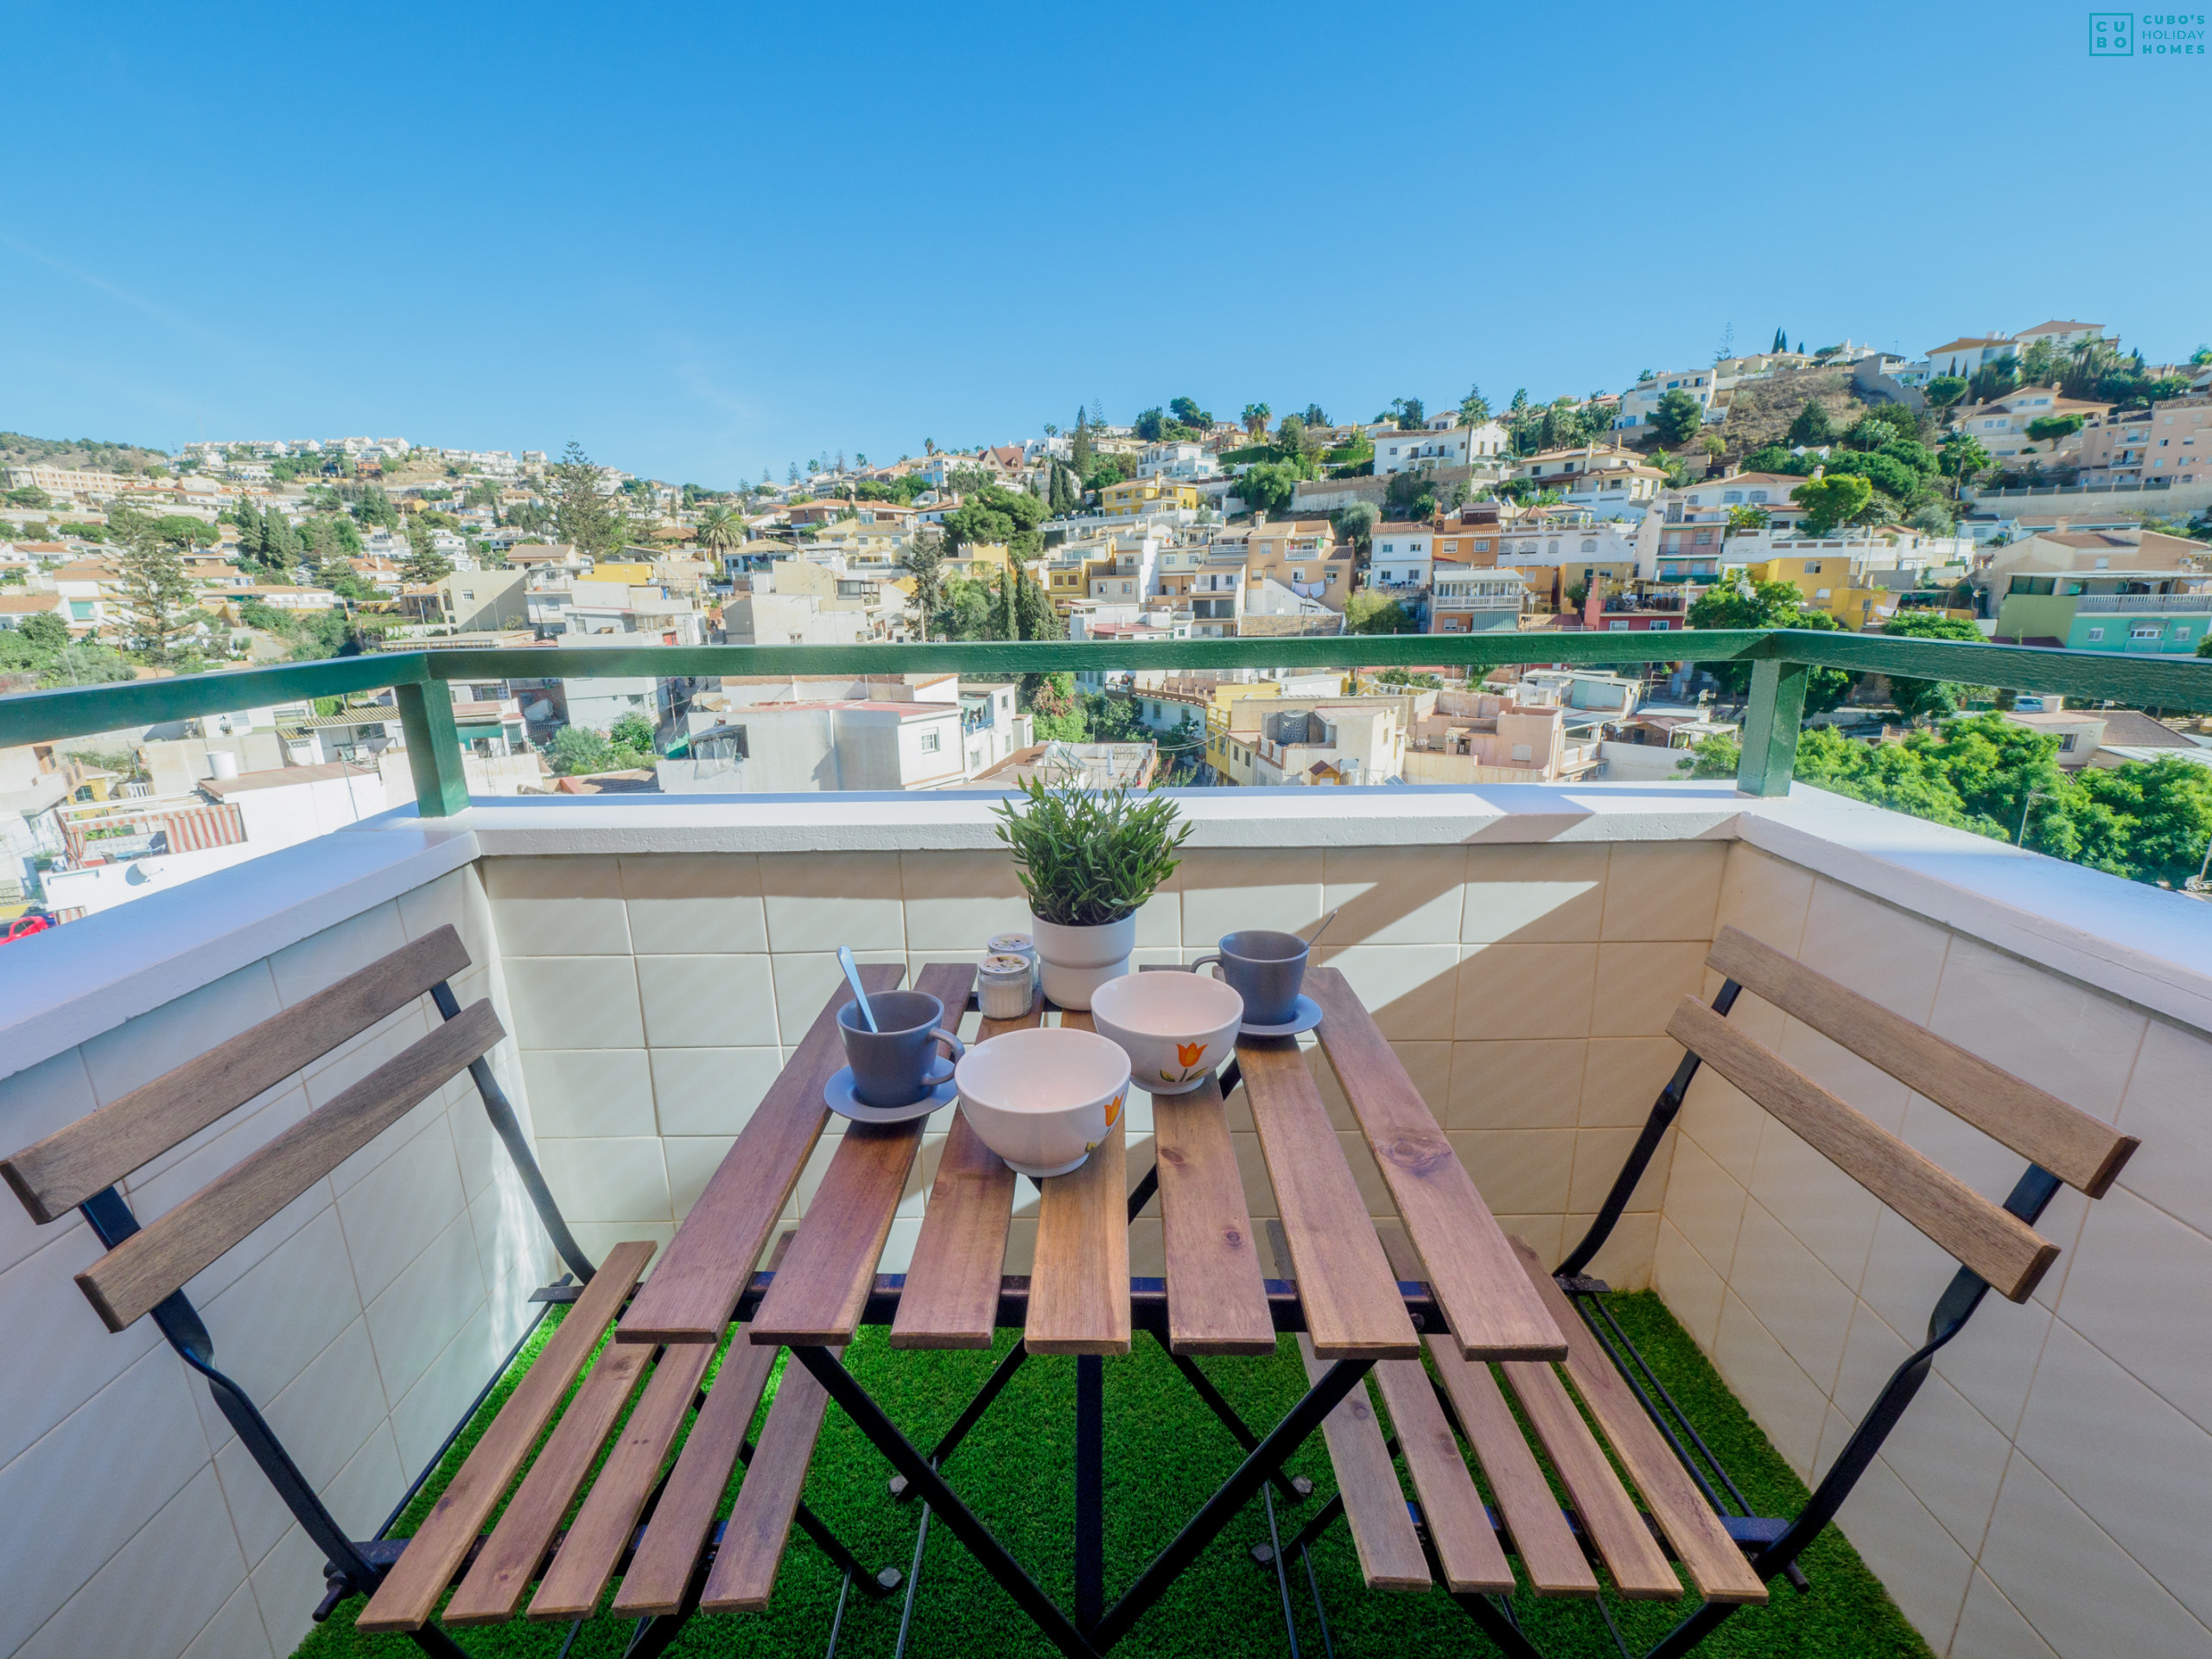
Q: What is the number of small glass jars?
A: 2